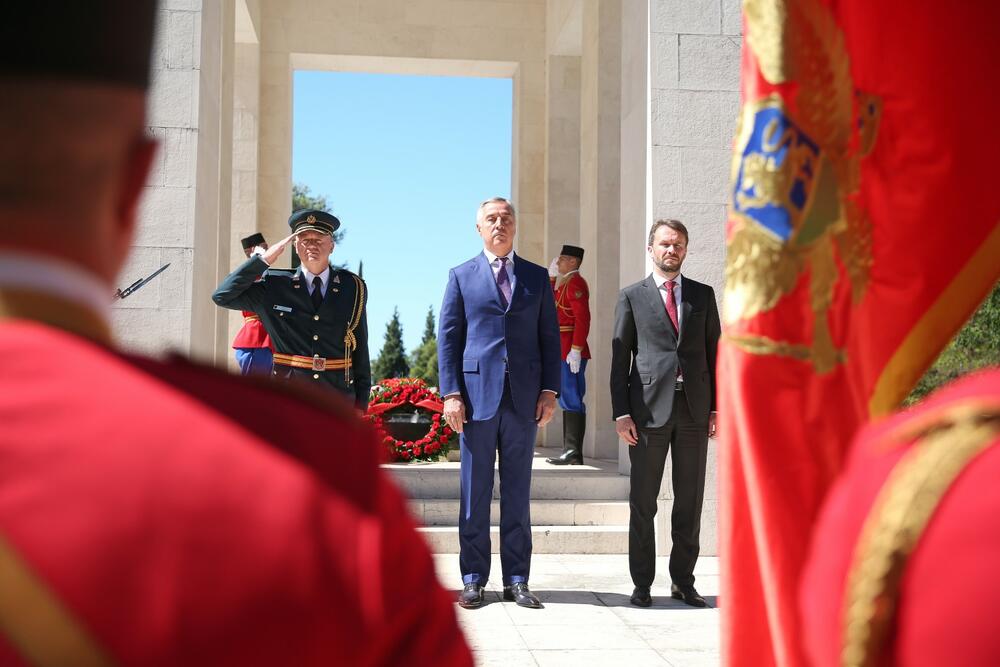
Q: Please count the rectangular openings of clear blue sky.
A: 1